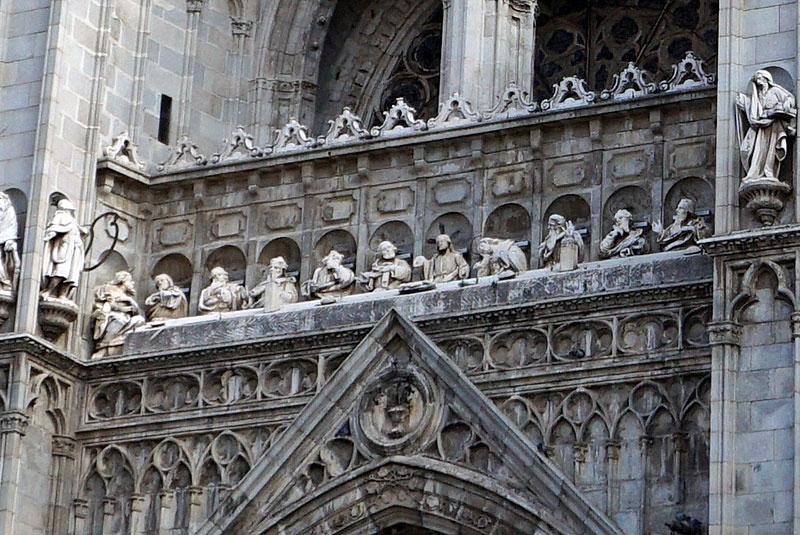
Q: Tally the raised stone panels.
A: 11